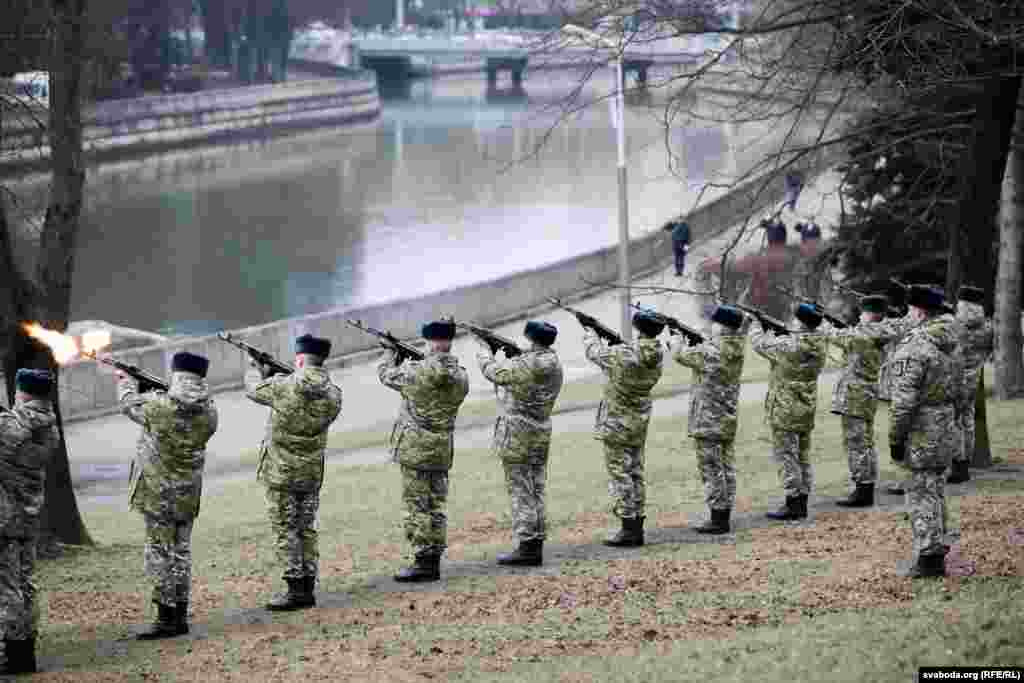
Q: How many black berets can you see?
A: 11